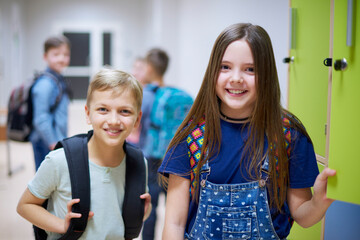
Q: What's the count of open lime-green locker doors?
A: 1